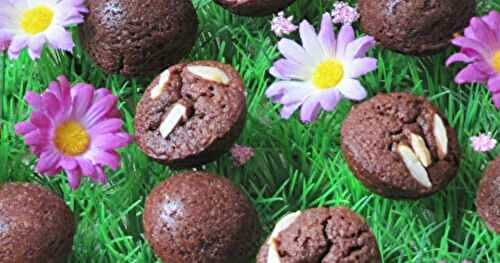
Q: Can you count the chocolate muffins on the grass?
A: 9